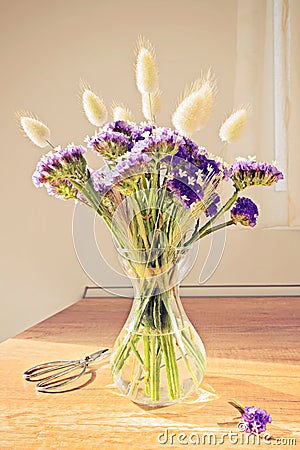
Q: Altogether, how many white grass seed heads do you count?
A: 7